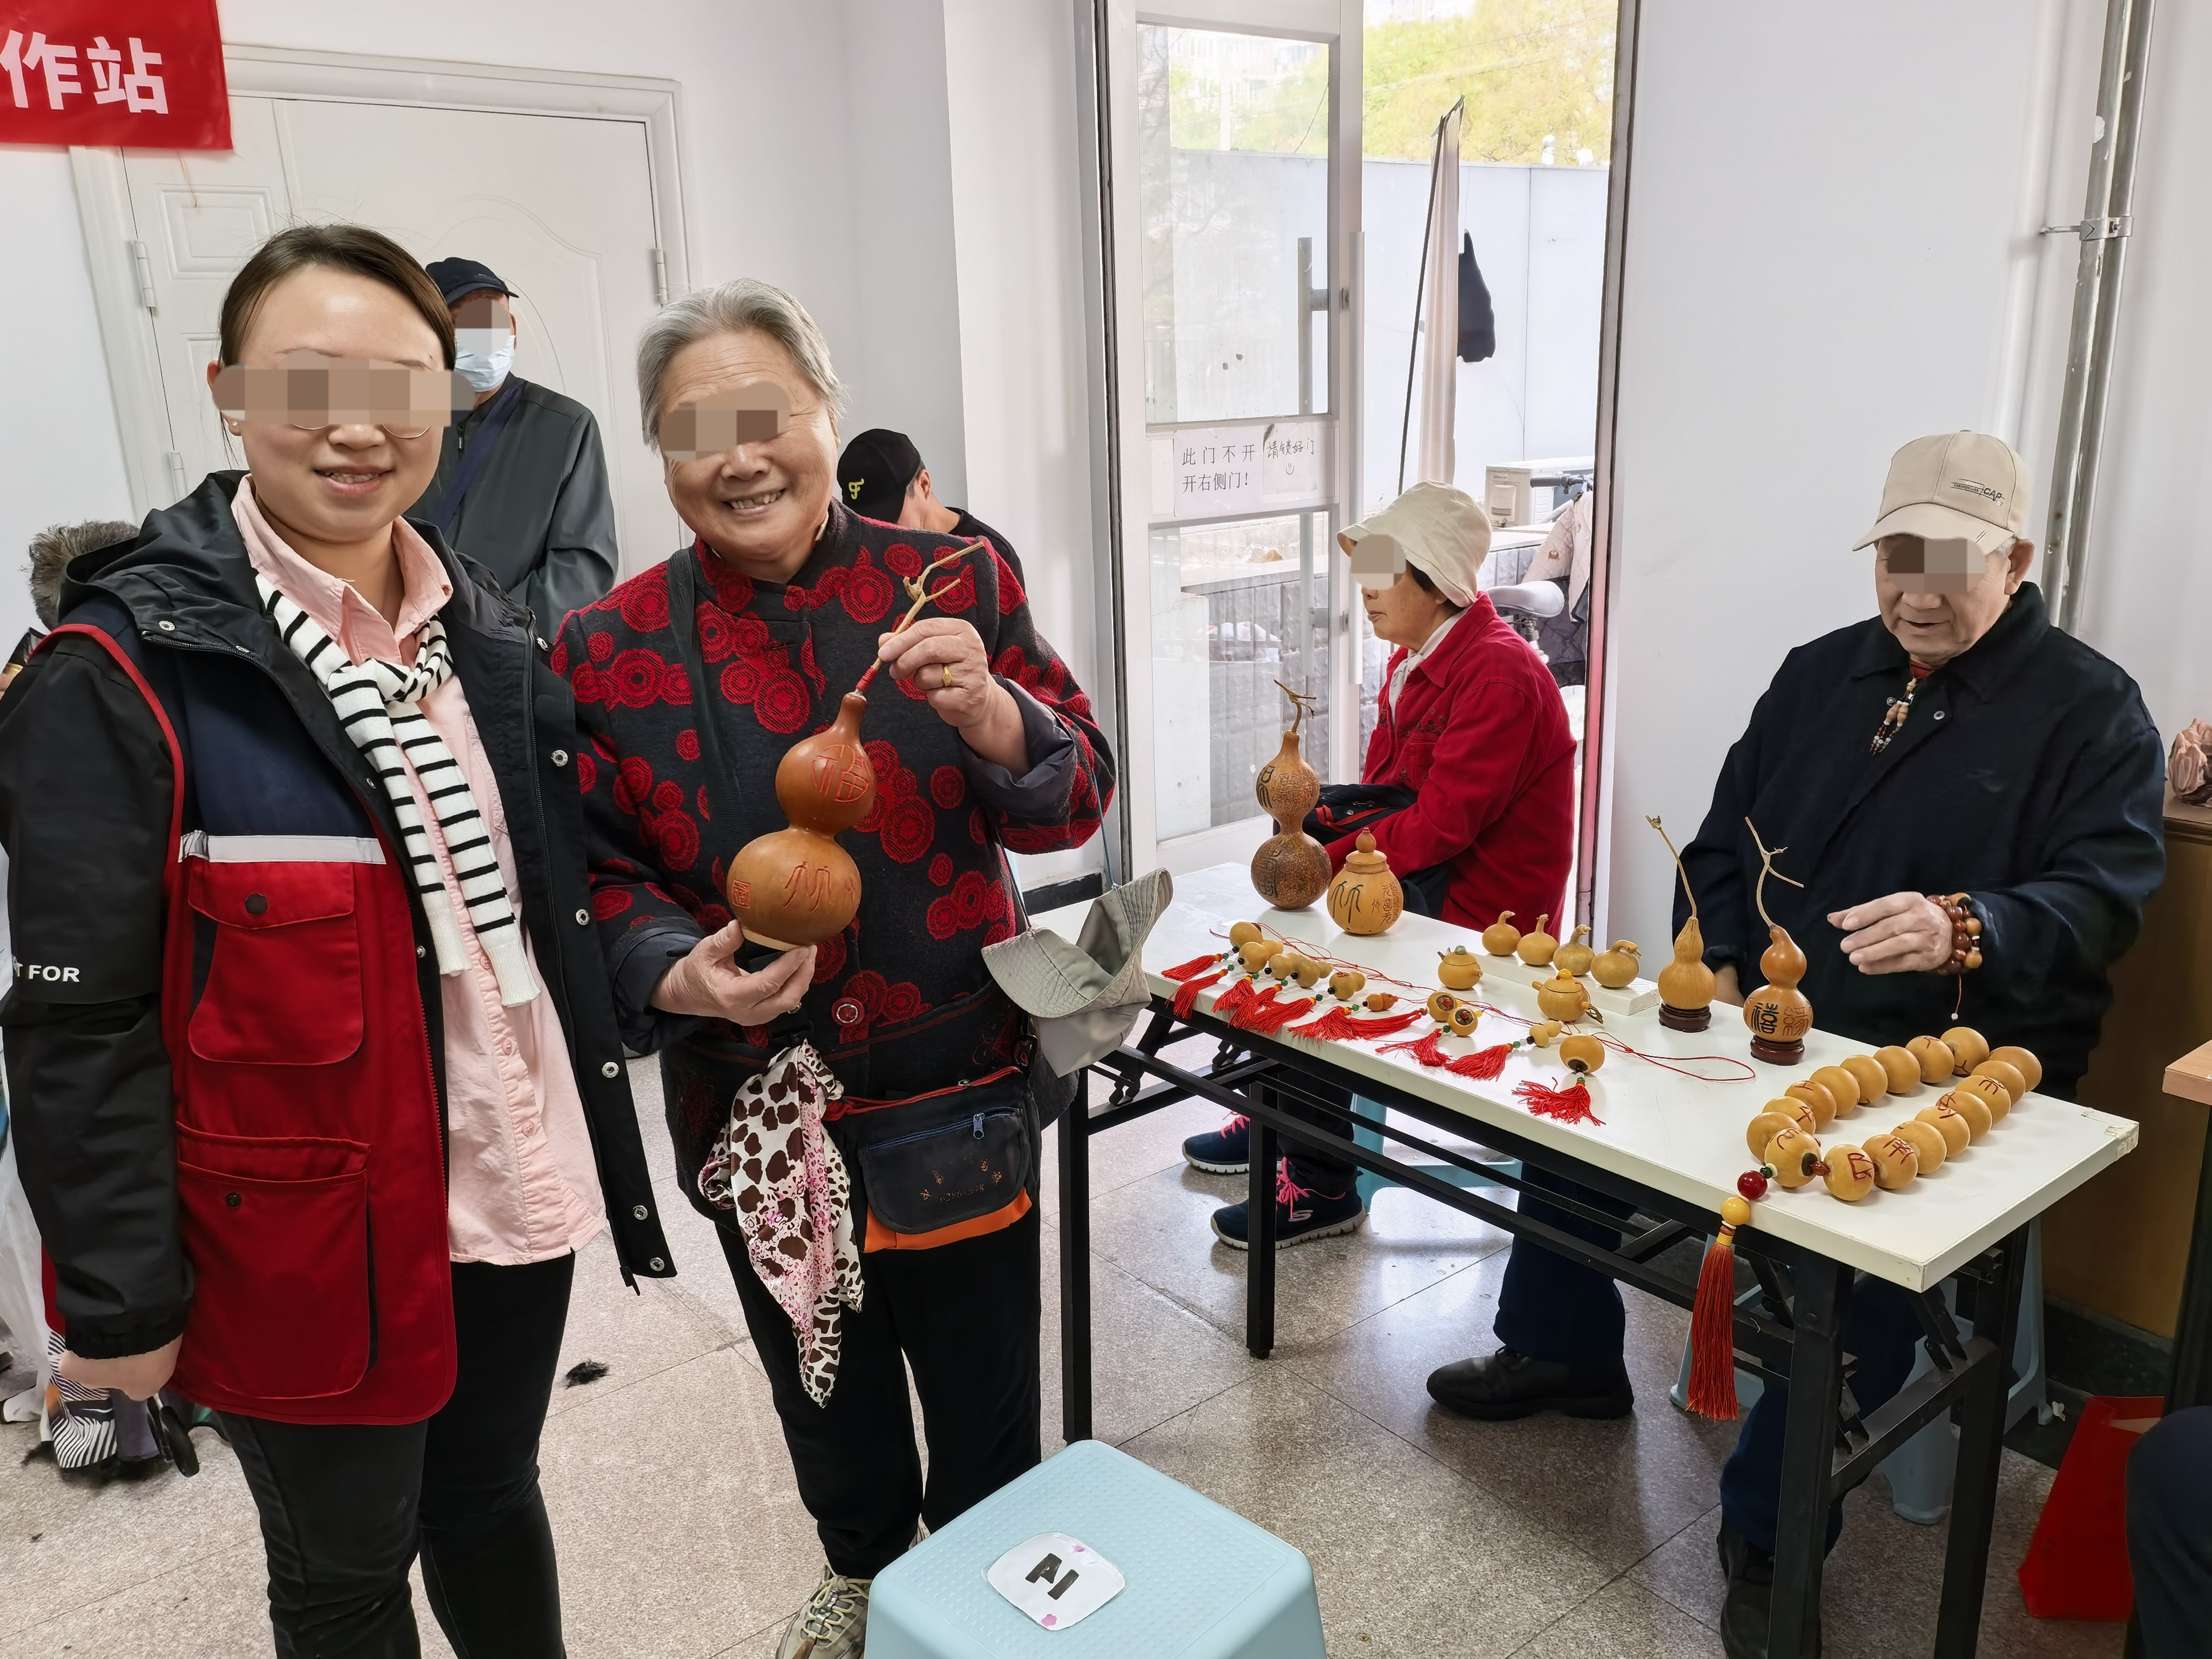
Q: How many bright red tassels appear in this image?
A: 11